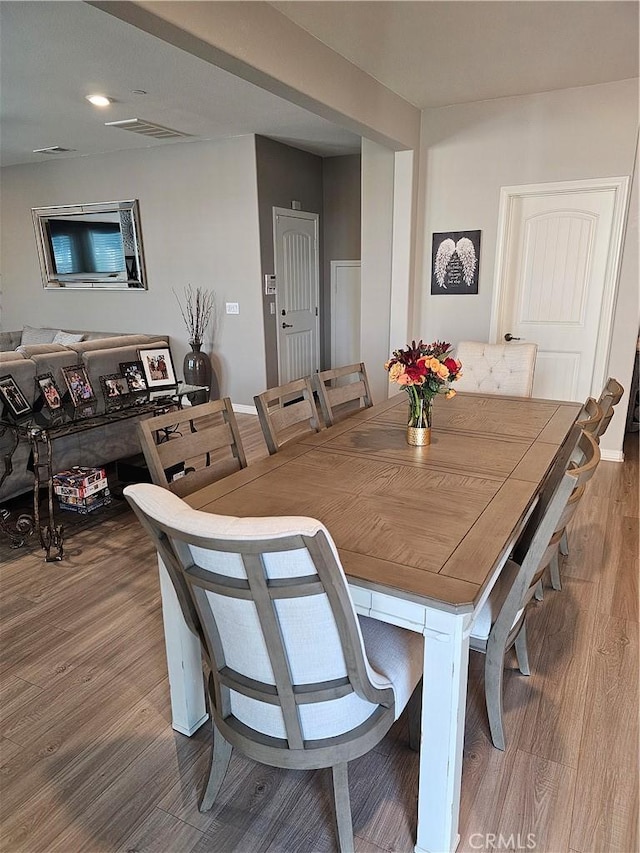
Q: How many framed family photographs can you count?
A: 6